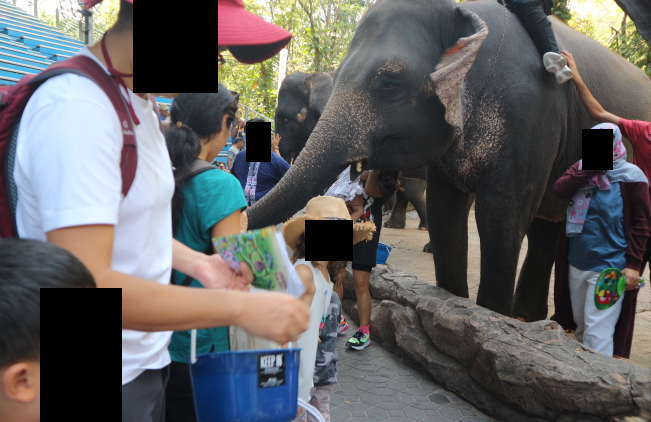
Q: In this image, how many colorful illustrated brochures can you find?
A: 1